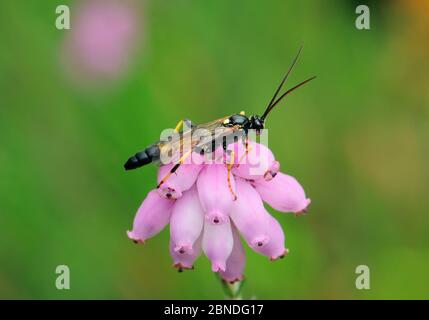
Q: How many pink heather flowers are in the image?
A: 11